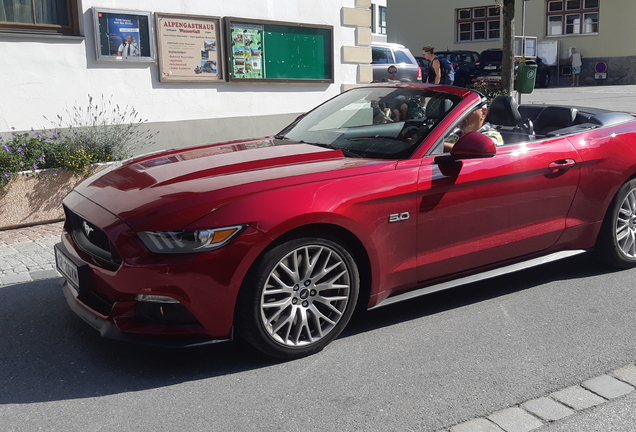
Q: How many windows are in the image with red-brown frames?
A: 2